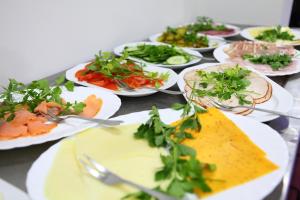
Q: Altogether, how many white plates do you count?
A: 10